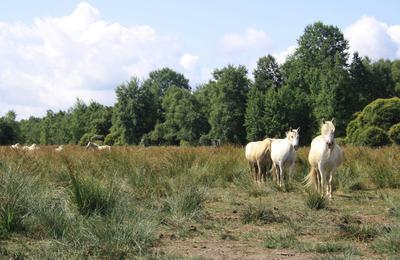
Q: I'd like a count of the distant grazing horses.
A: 4